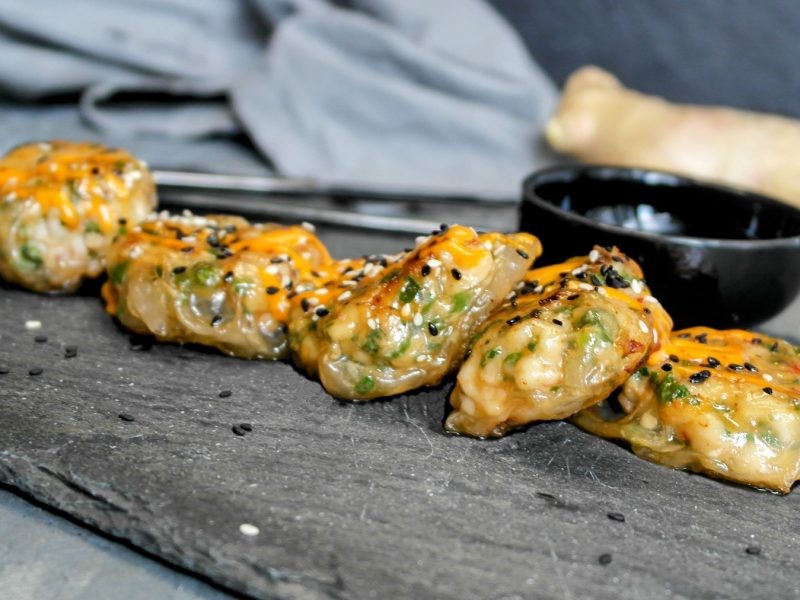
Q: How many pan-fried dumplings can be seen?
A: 5